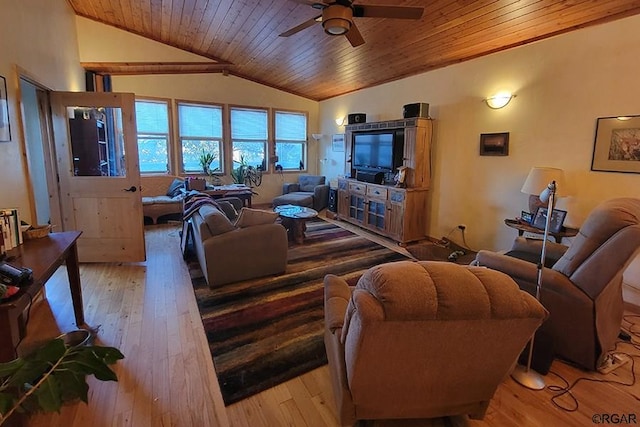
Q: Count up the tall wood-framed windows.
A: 4